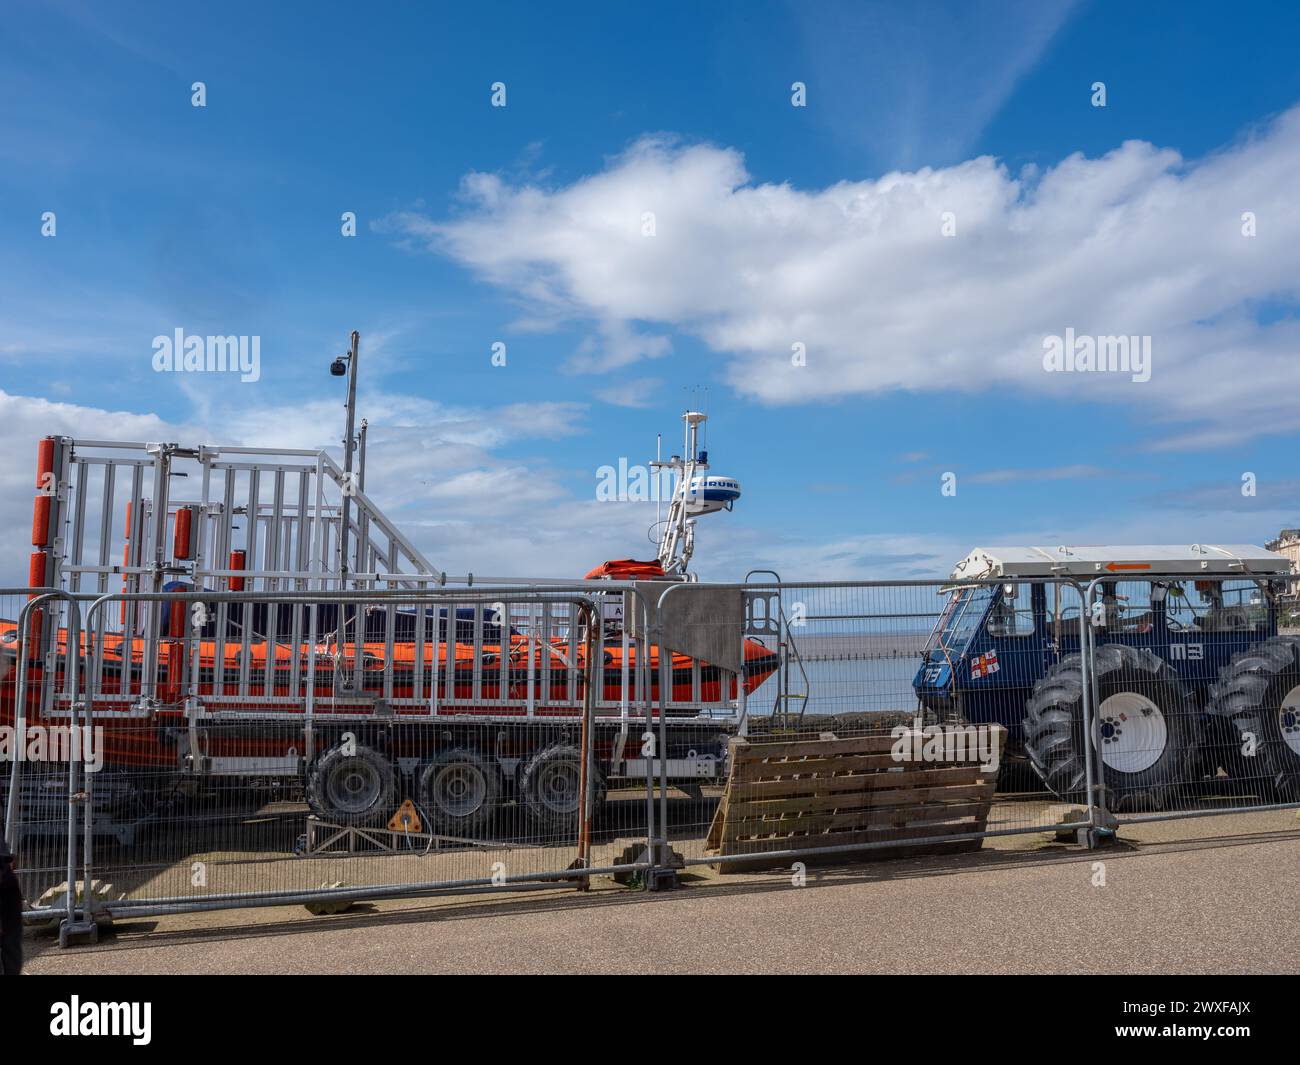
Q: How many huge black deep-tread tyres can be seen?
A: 2